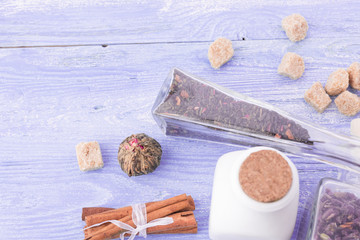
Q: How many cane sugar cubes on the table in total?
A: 8